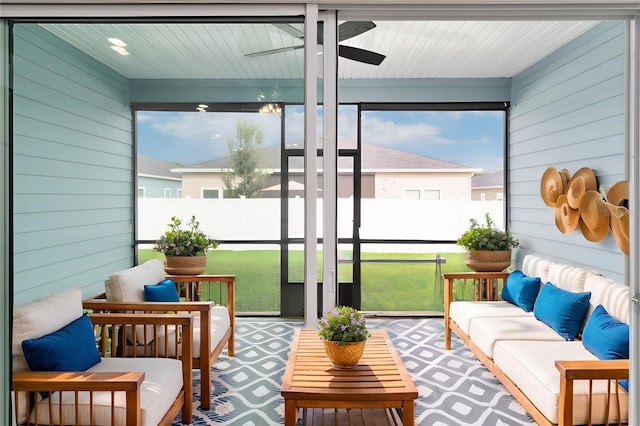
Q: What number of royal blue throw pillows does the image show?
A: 5